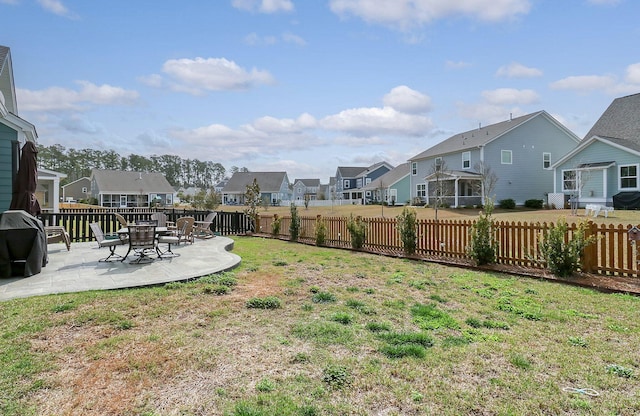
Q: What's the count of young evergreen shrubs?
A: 7